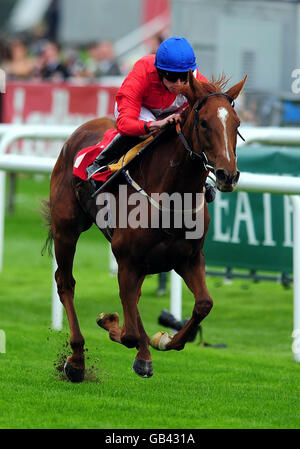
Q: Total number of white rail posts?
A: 5